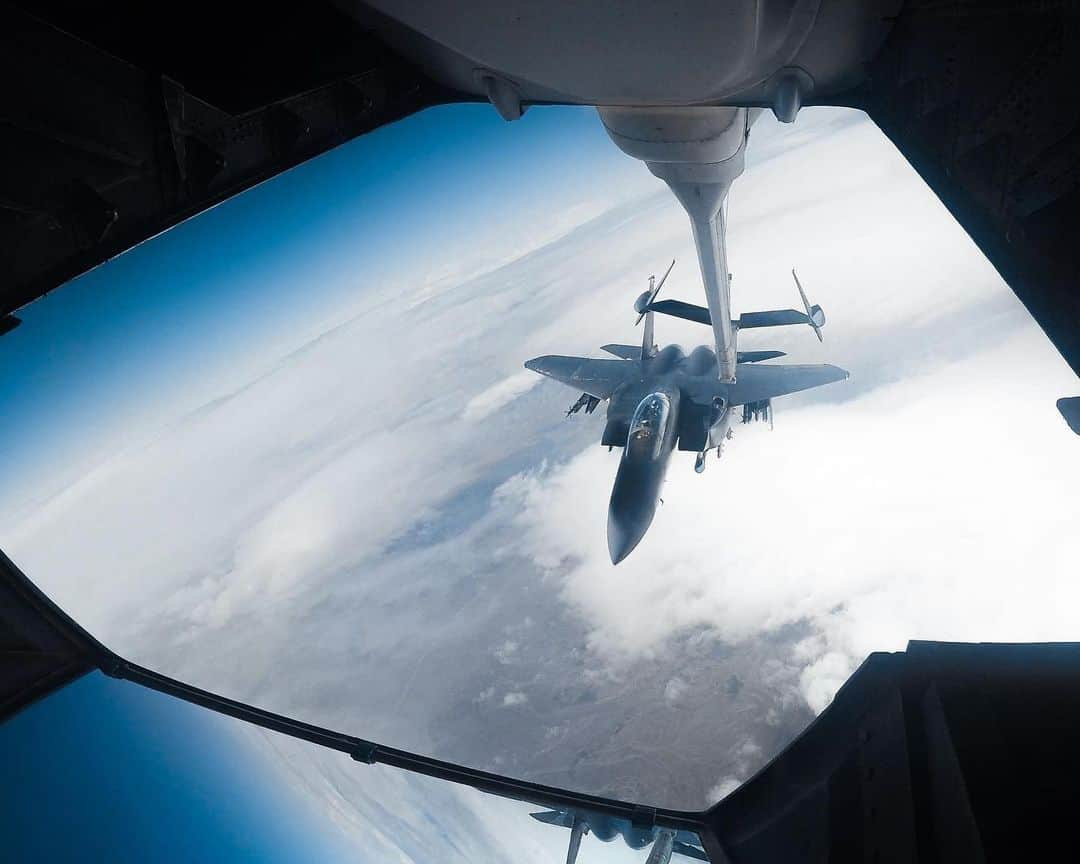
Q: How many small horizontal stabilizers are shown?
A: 2